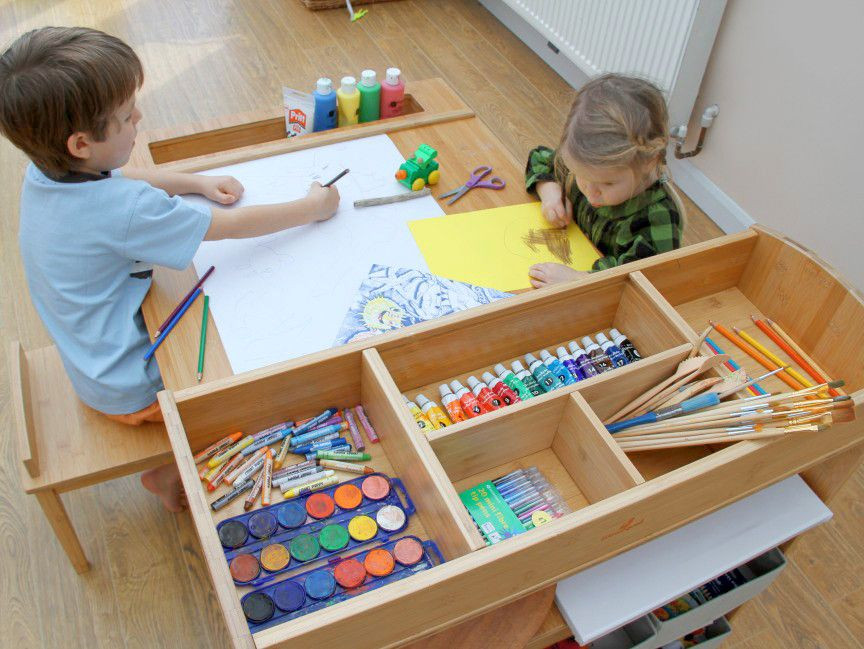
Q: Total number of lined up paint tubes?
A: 15